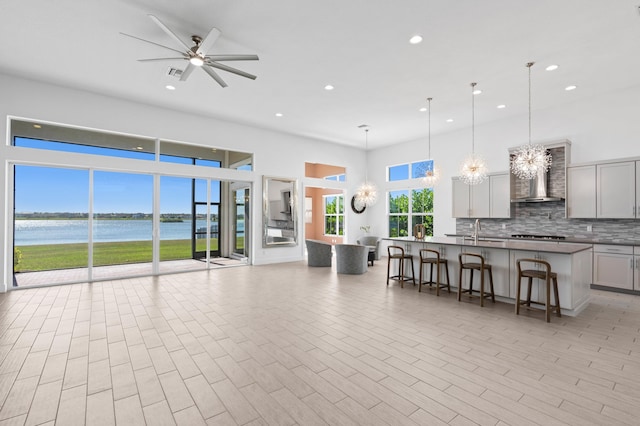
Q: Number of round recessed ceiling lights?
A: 10